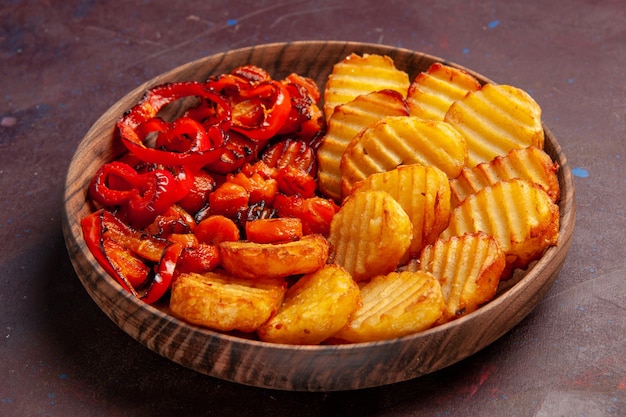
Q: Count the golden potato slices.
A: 14